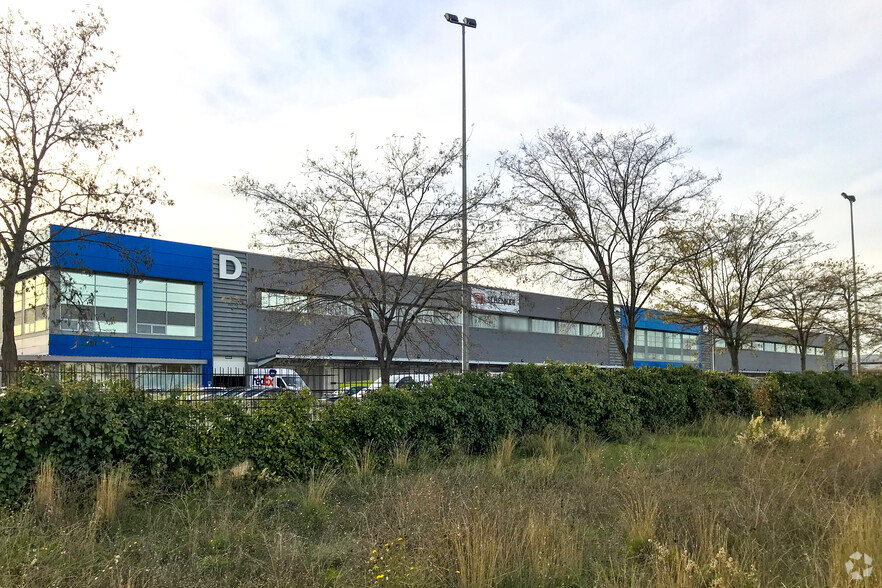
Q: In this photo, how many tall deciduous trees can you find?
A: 6